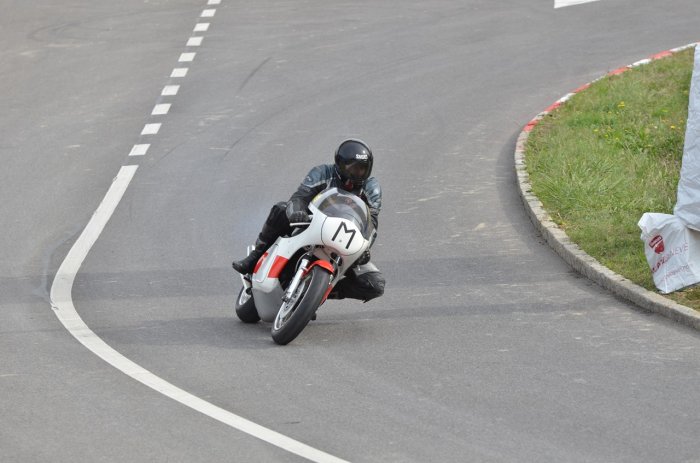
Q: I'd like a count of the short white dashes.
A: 10